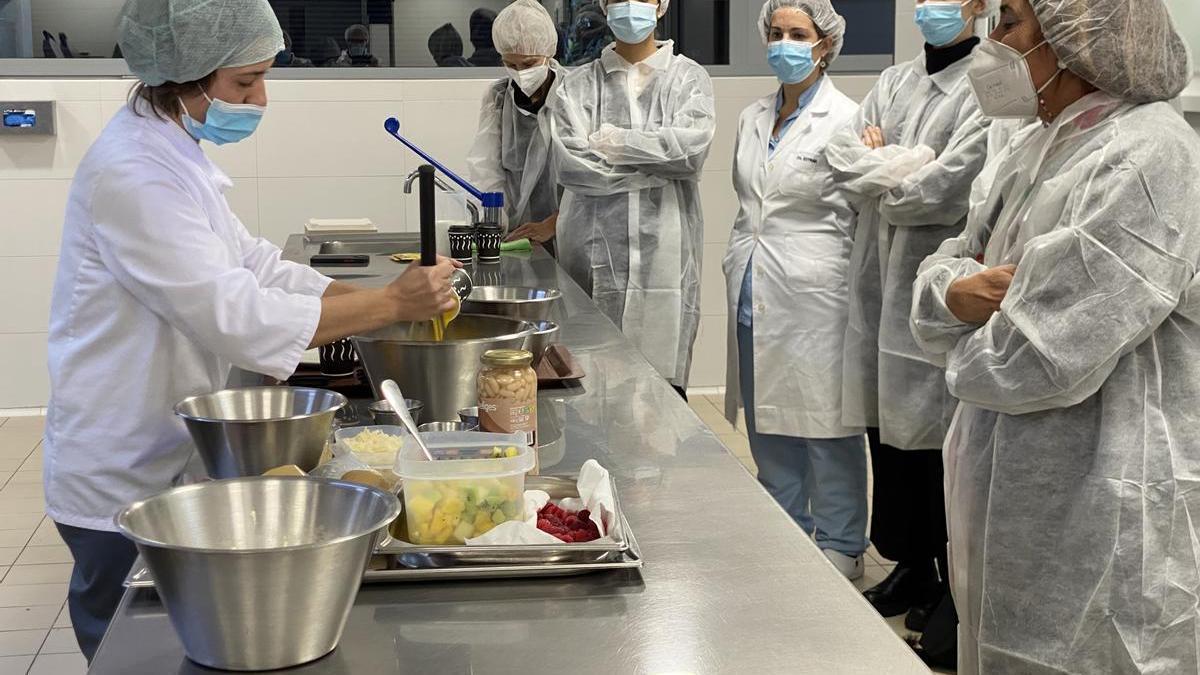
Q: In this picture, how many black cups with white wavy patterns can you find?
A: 4